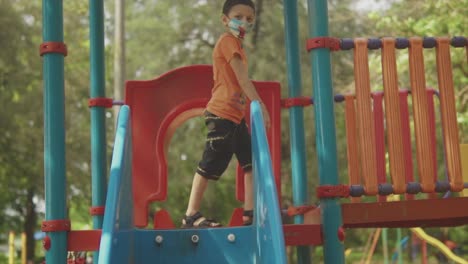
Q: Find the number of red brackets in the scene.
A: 8